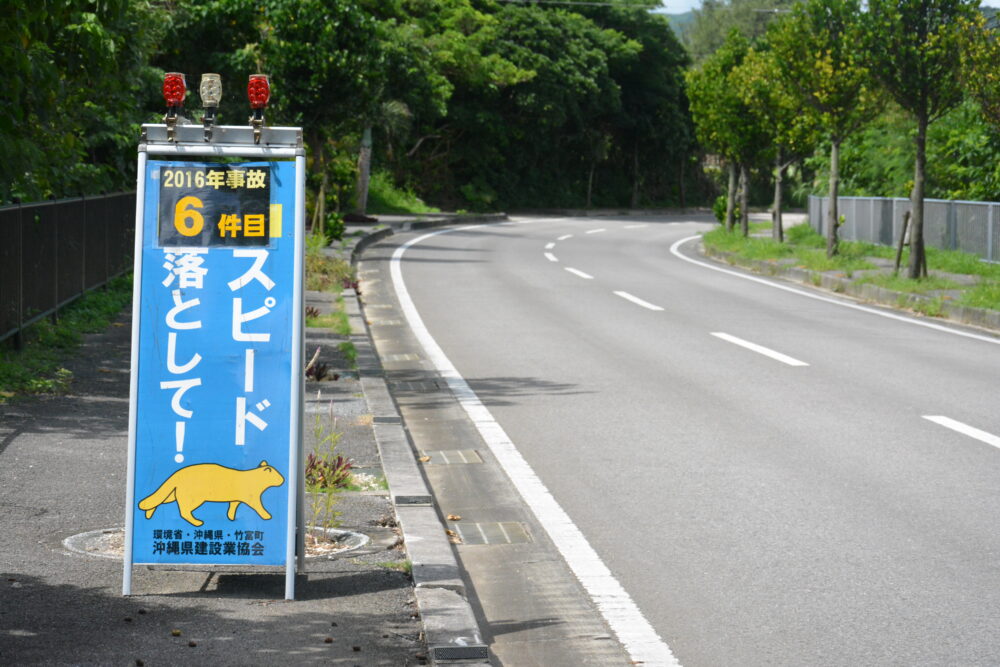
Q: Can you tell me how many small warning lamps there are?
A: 3